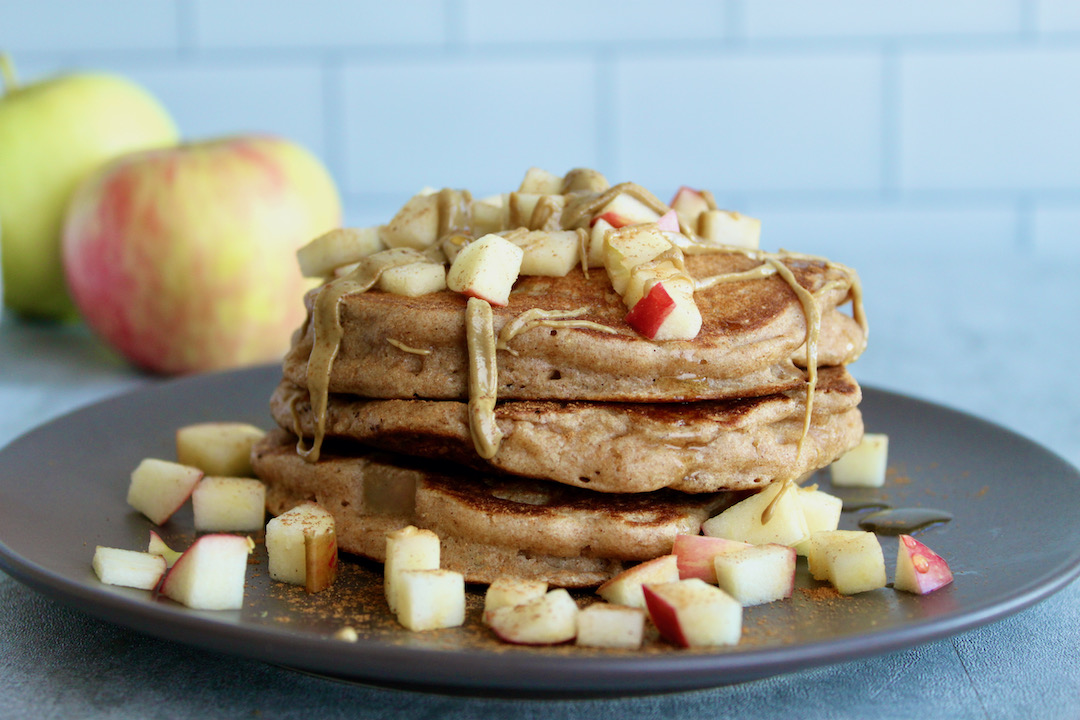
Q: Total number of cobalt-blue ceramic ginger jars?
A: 0